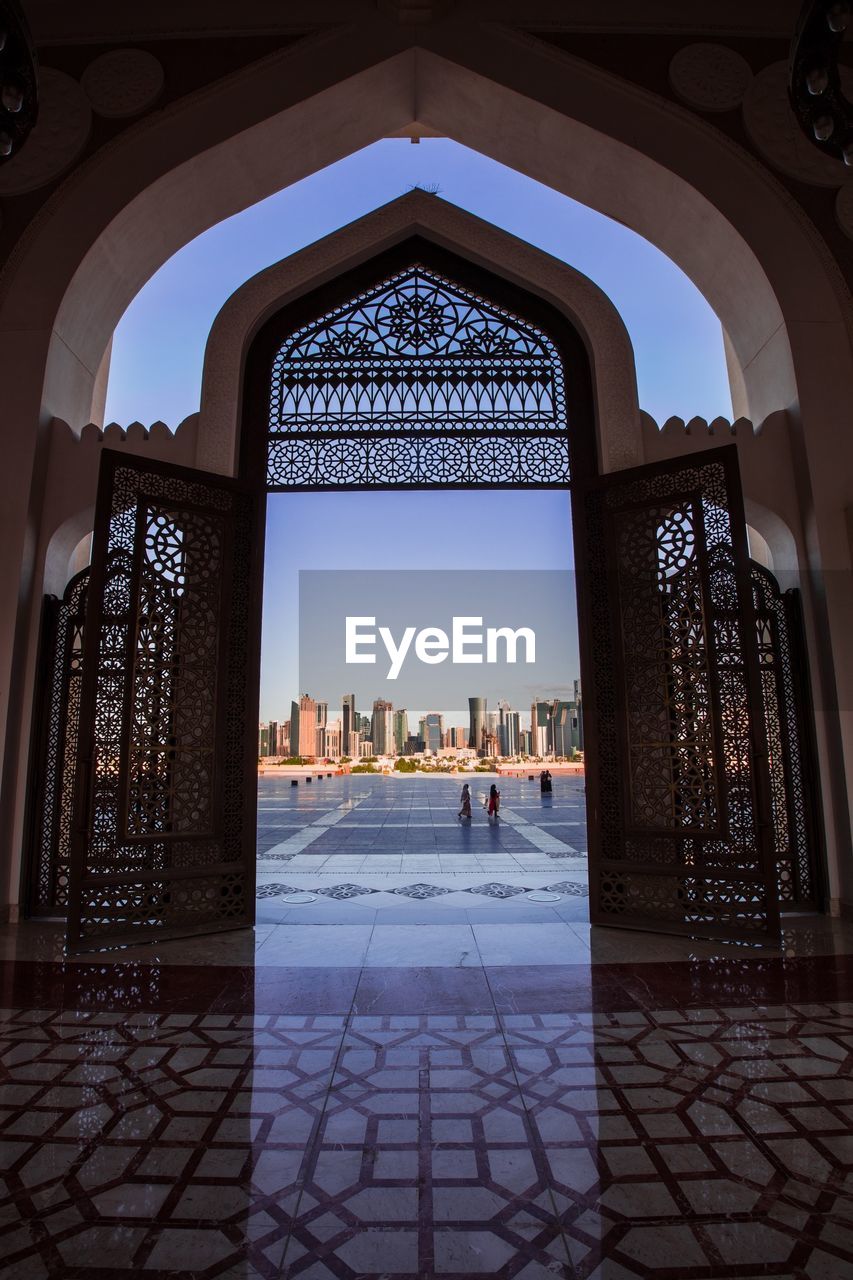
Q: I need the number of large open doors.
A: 2